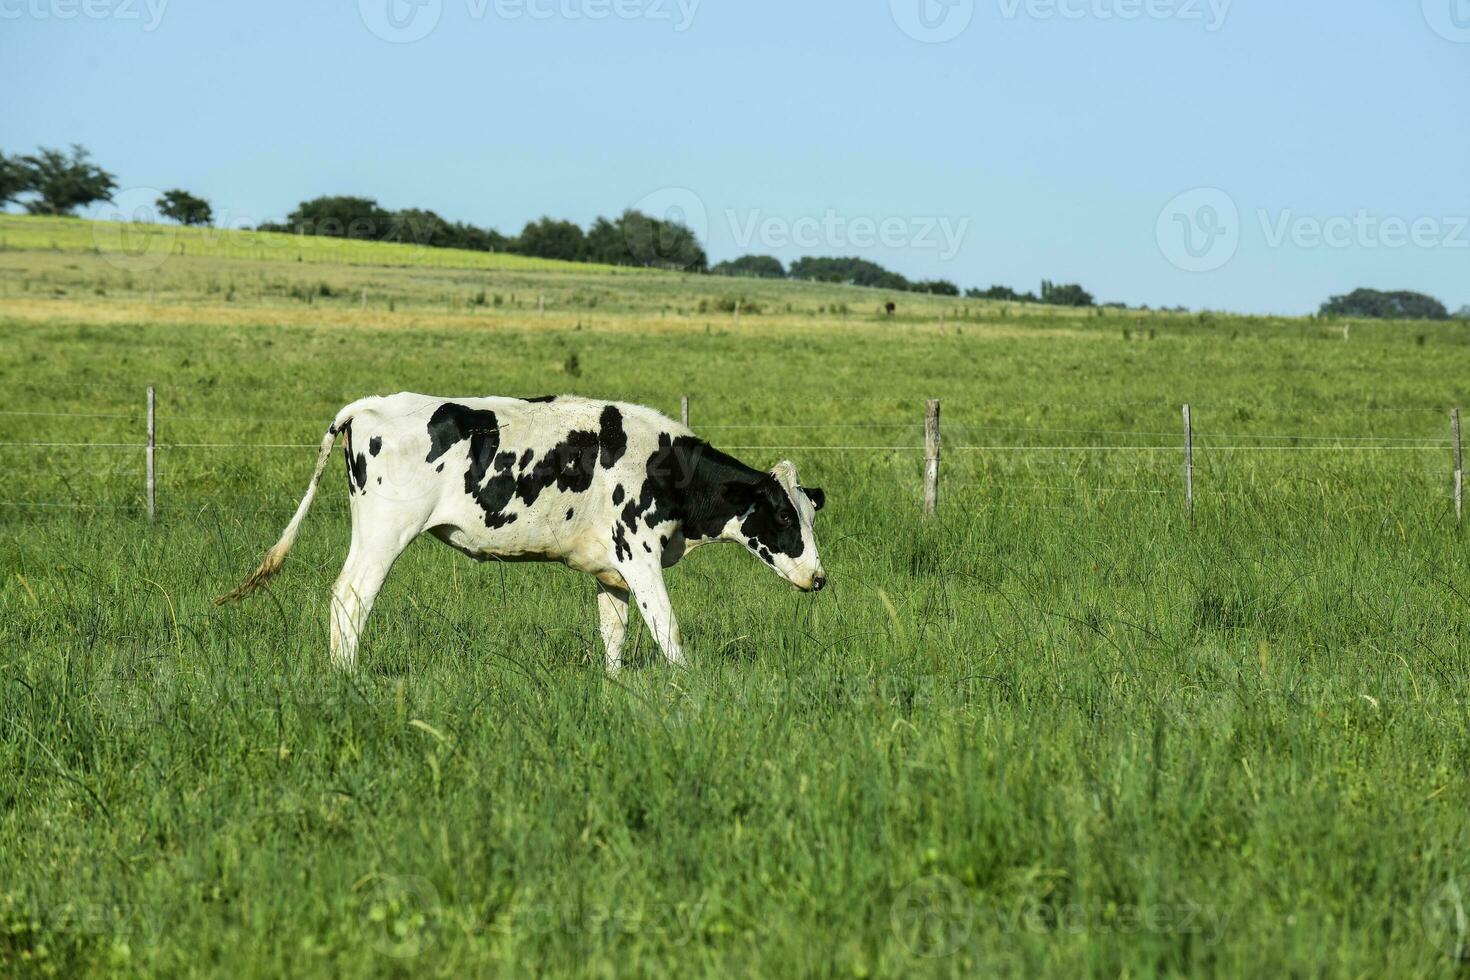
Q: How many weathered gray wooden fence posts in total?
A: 5